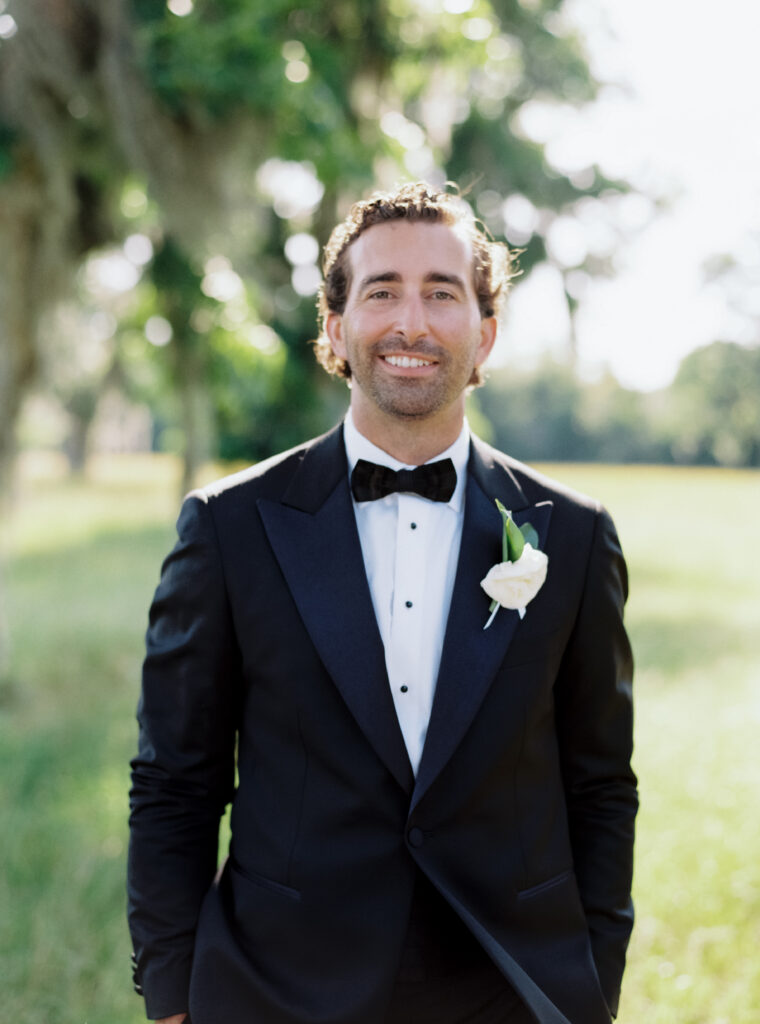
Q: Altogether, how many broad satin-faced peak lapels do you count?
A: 2